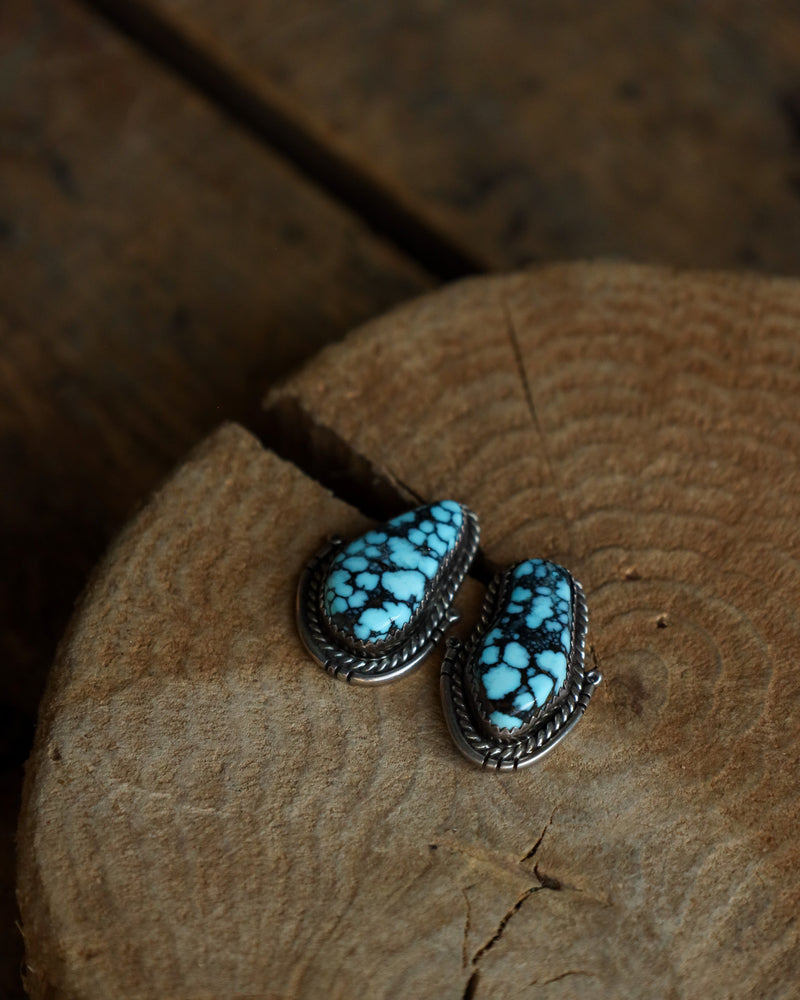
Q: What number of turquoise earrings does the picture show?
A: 2